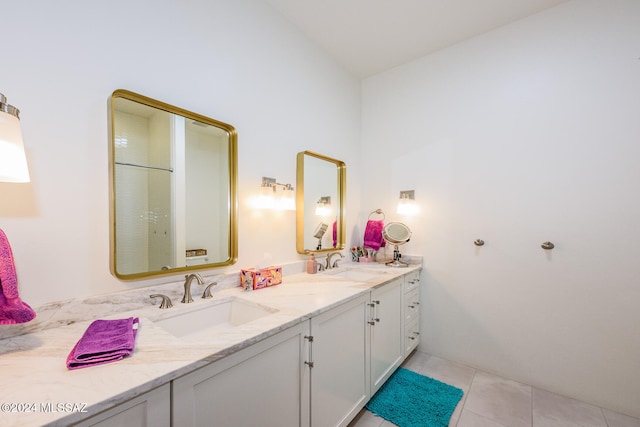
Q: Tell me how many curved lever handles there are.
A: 4